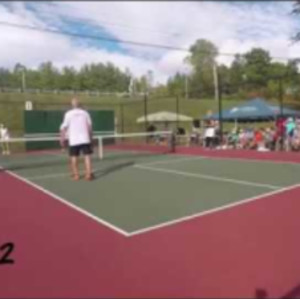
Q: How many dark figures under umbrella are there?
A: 2